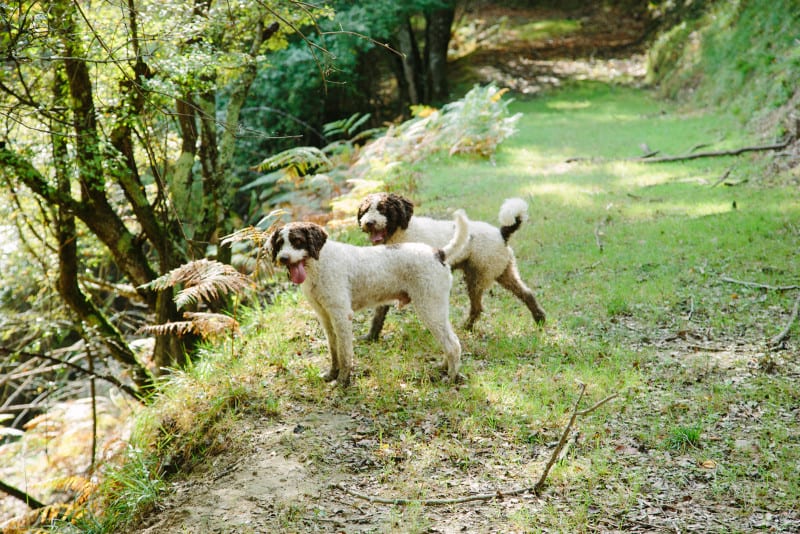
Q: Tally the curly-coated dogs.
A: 2